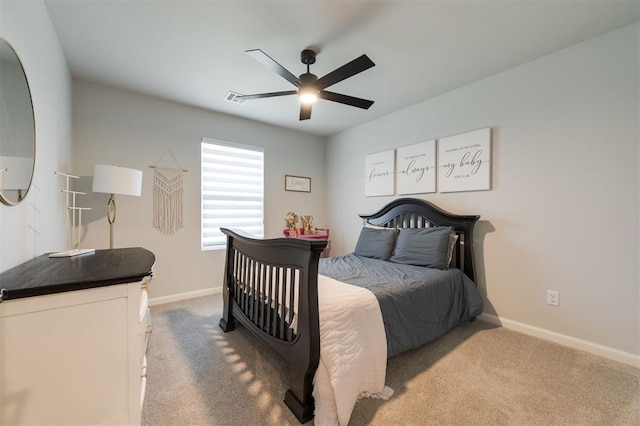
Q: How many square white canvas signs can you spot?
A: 3